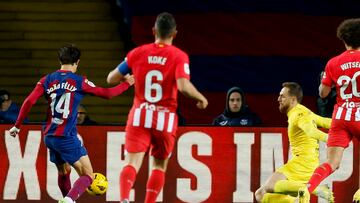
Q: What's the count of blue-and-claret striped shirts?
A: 1